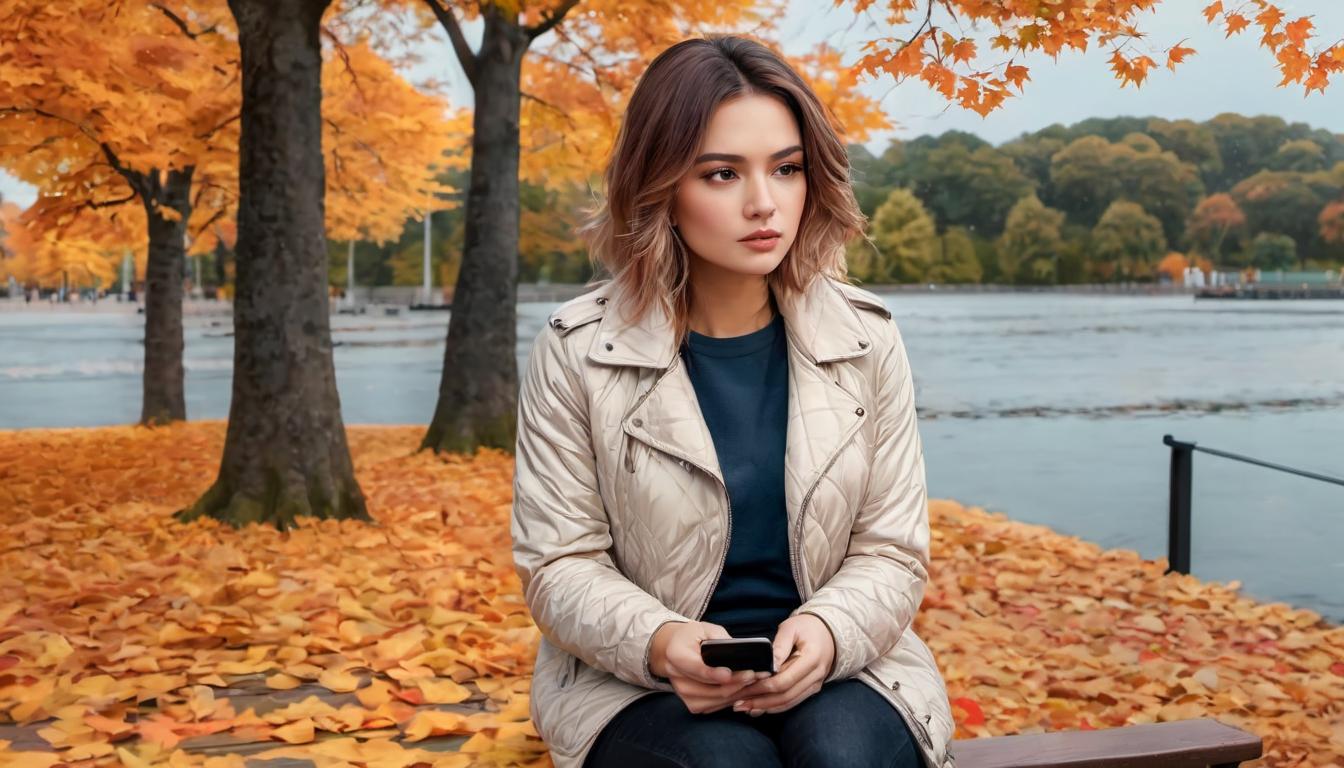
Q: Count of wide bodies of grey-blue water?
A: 1